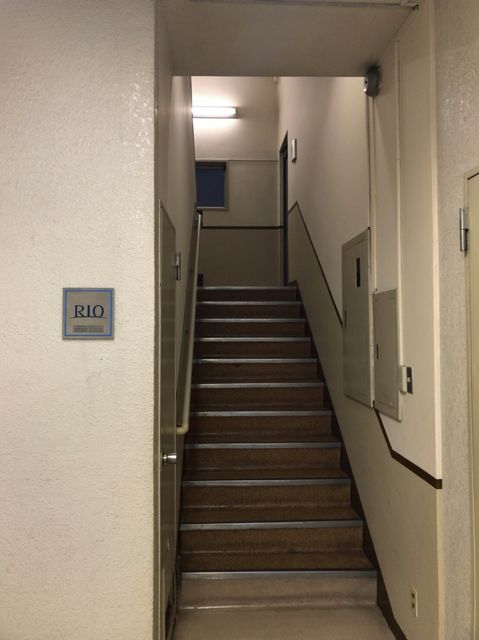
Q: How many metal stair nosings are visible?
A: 11